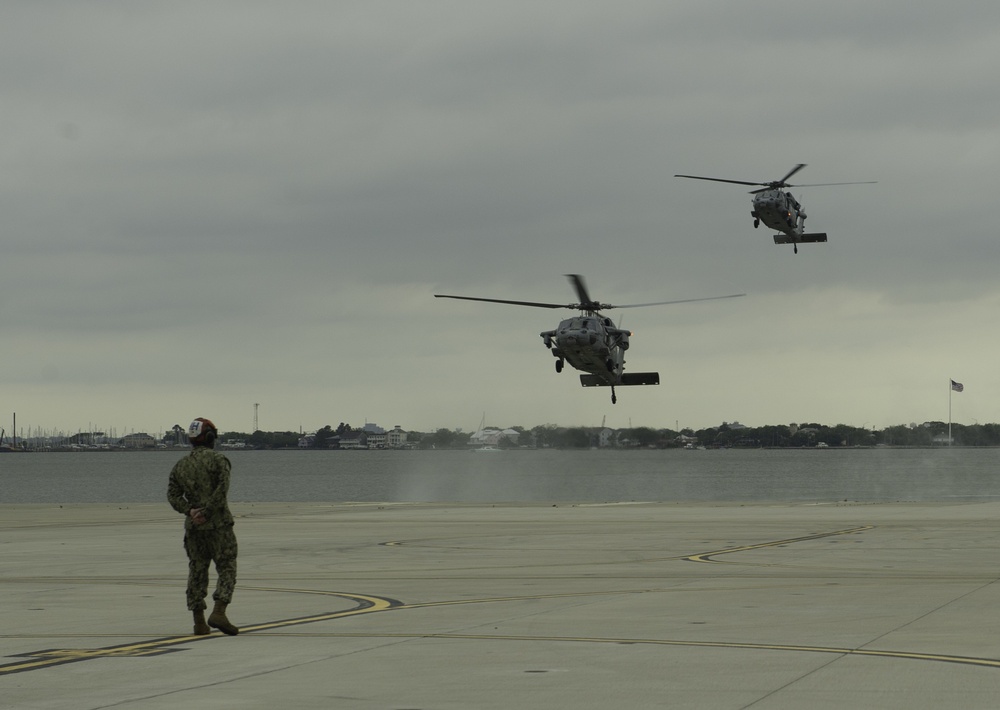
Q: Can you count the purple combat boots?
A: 0